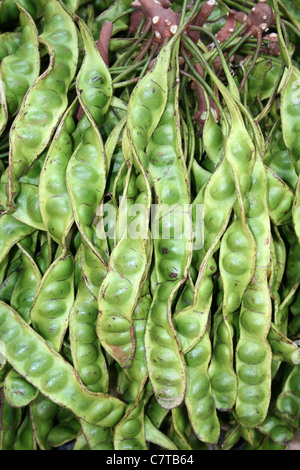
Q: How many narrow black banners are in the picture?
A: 1